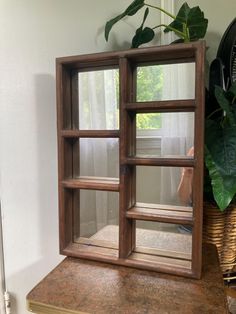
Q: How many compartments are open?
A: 7